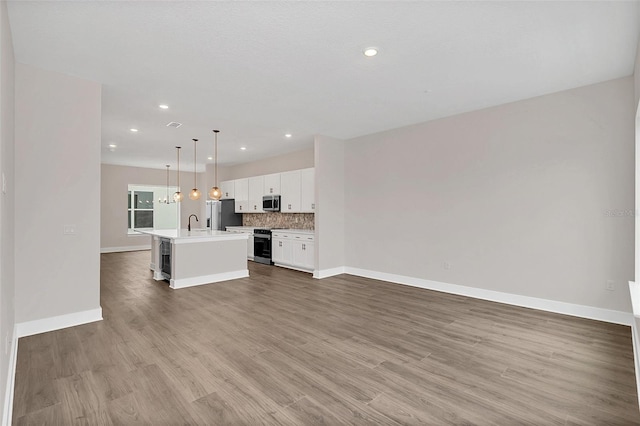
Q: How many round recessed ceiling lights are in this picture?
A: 7